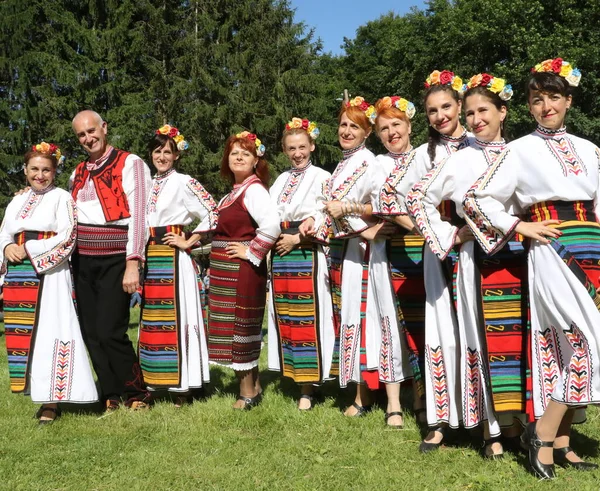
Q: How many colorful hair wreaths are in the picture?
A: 9